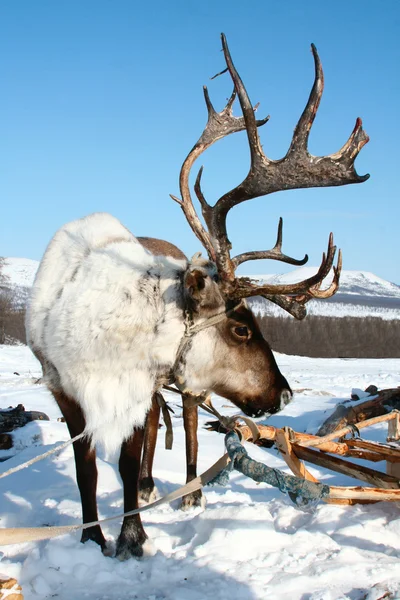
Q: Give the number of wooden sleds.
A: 1